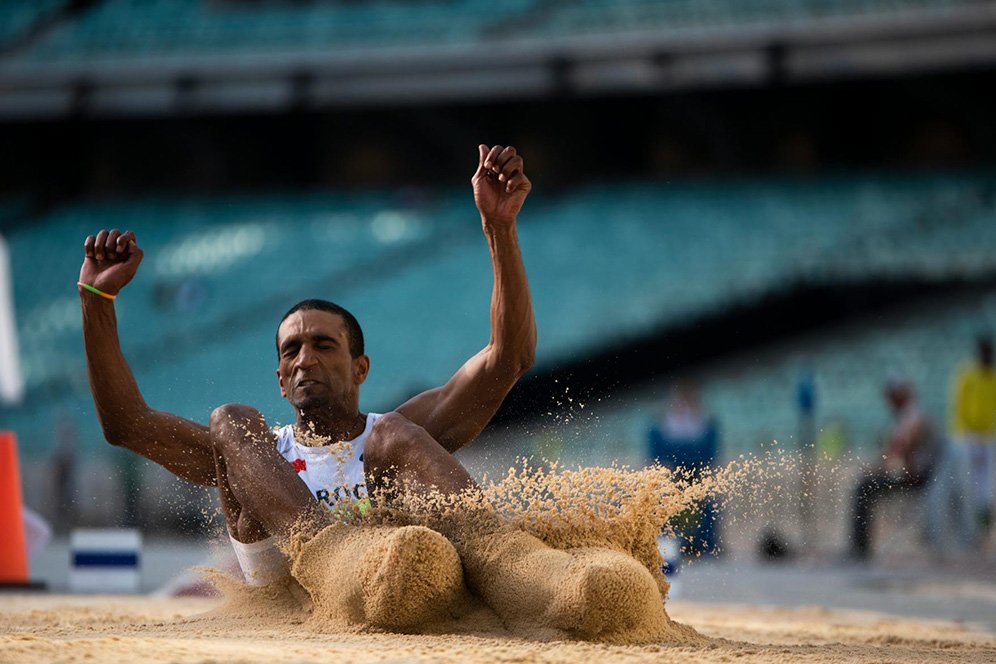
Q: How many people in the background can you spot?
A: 3